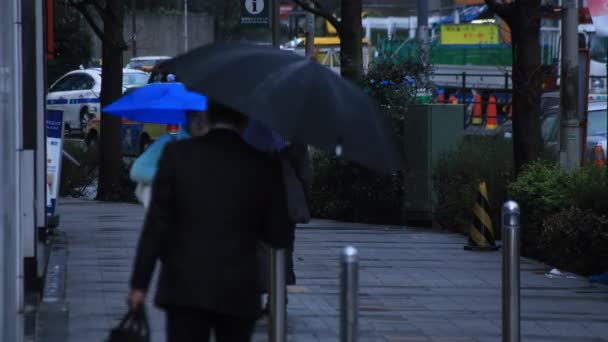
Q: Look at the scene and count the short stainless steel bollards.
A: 3